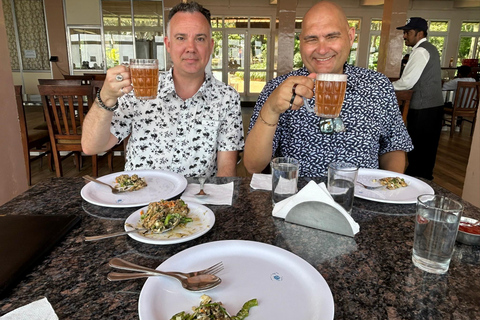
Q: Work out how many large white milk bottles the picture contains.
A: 0